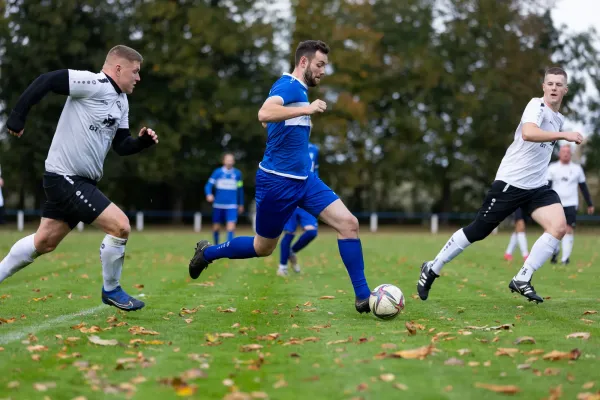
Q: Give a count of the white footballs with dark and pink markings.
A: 1